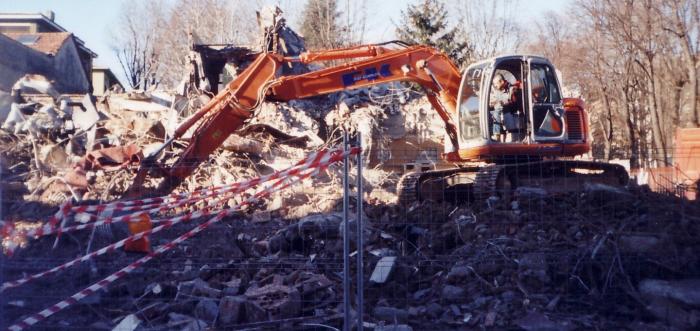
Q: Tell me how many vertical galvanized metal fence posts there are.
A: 2